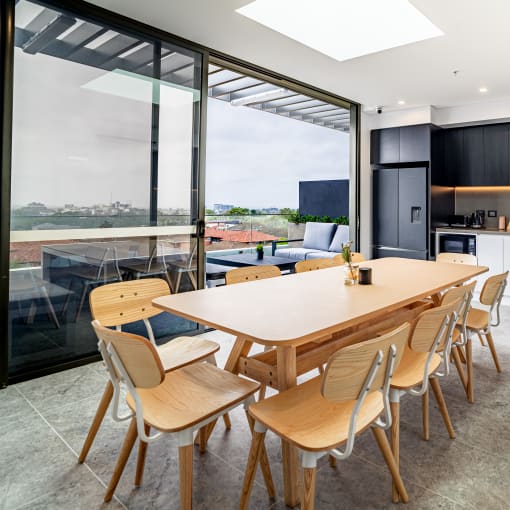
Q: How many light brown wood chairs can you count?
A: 10